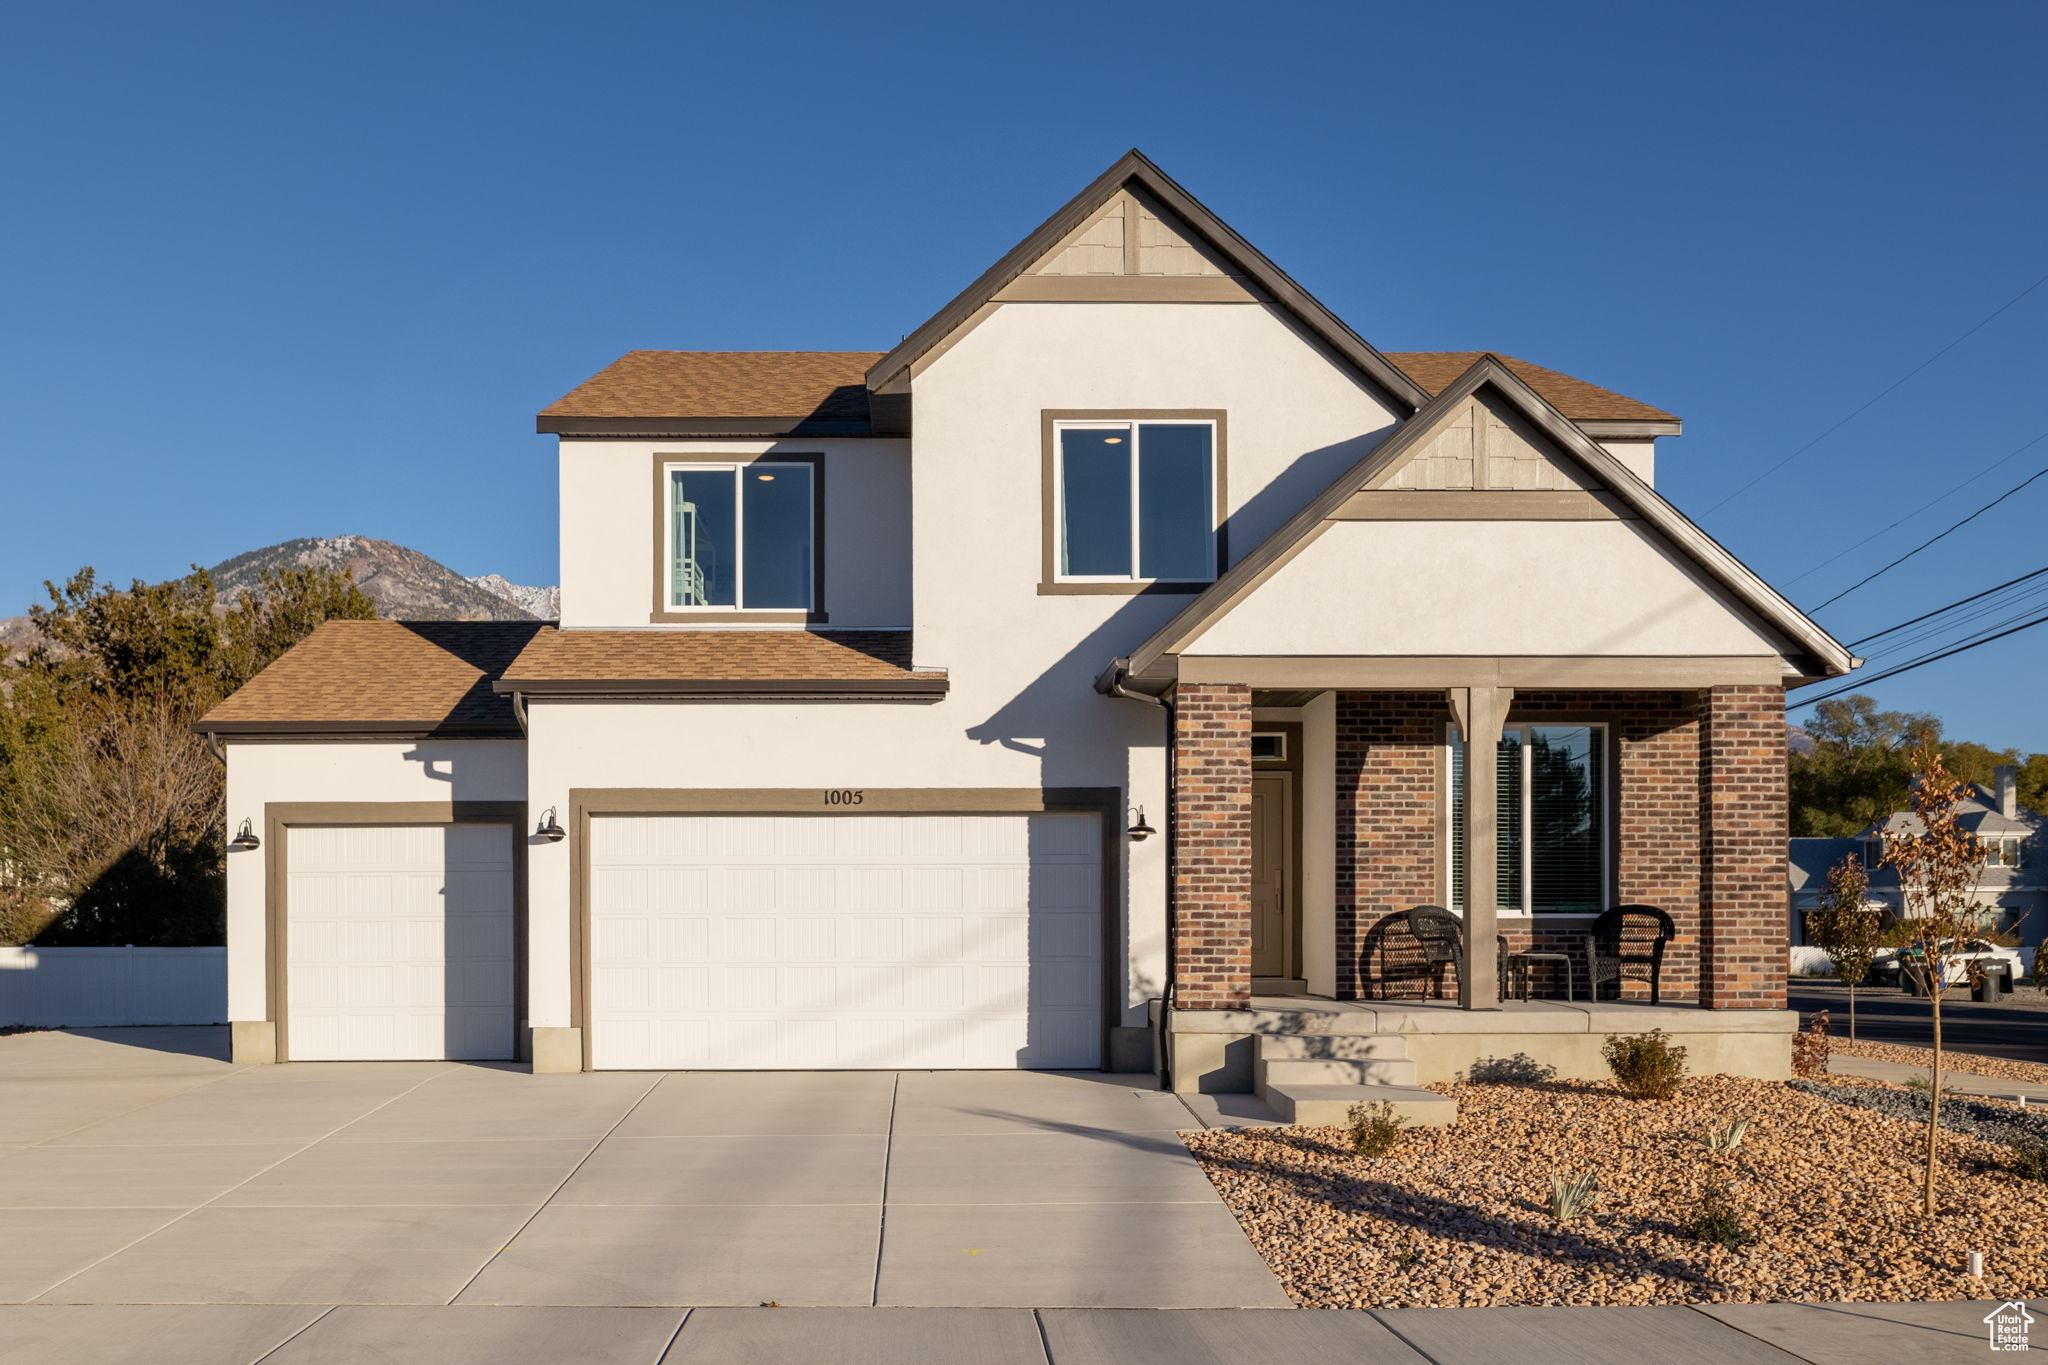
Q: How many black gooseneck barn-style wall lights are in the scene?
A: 3